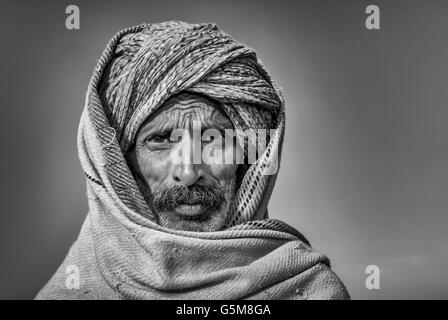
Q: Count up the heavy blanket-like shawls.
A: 1